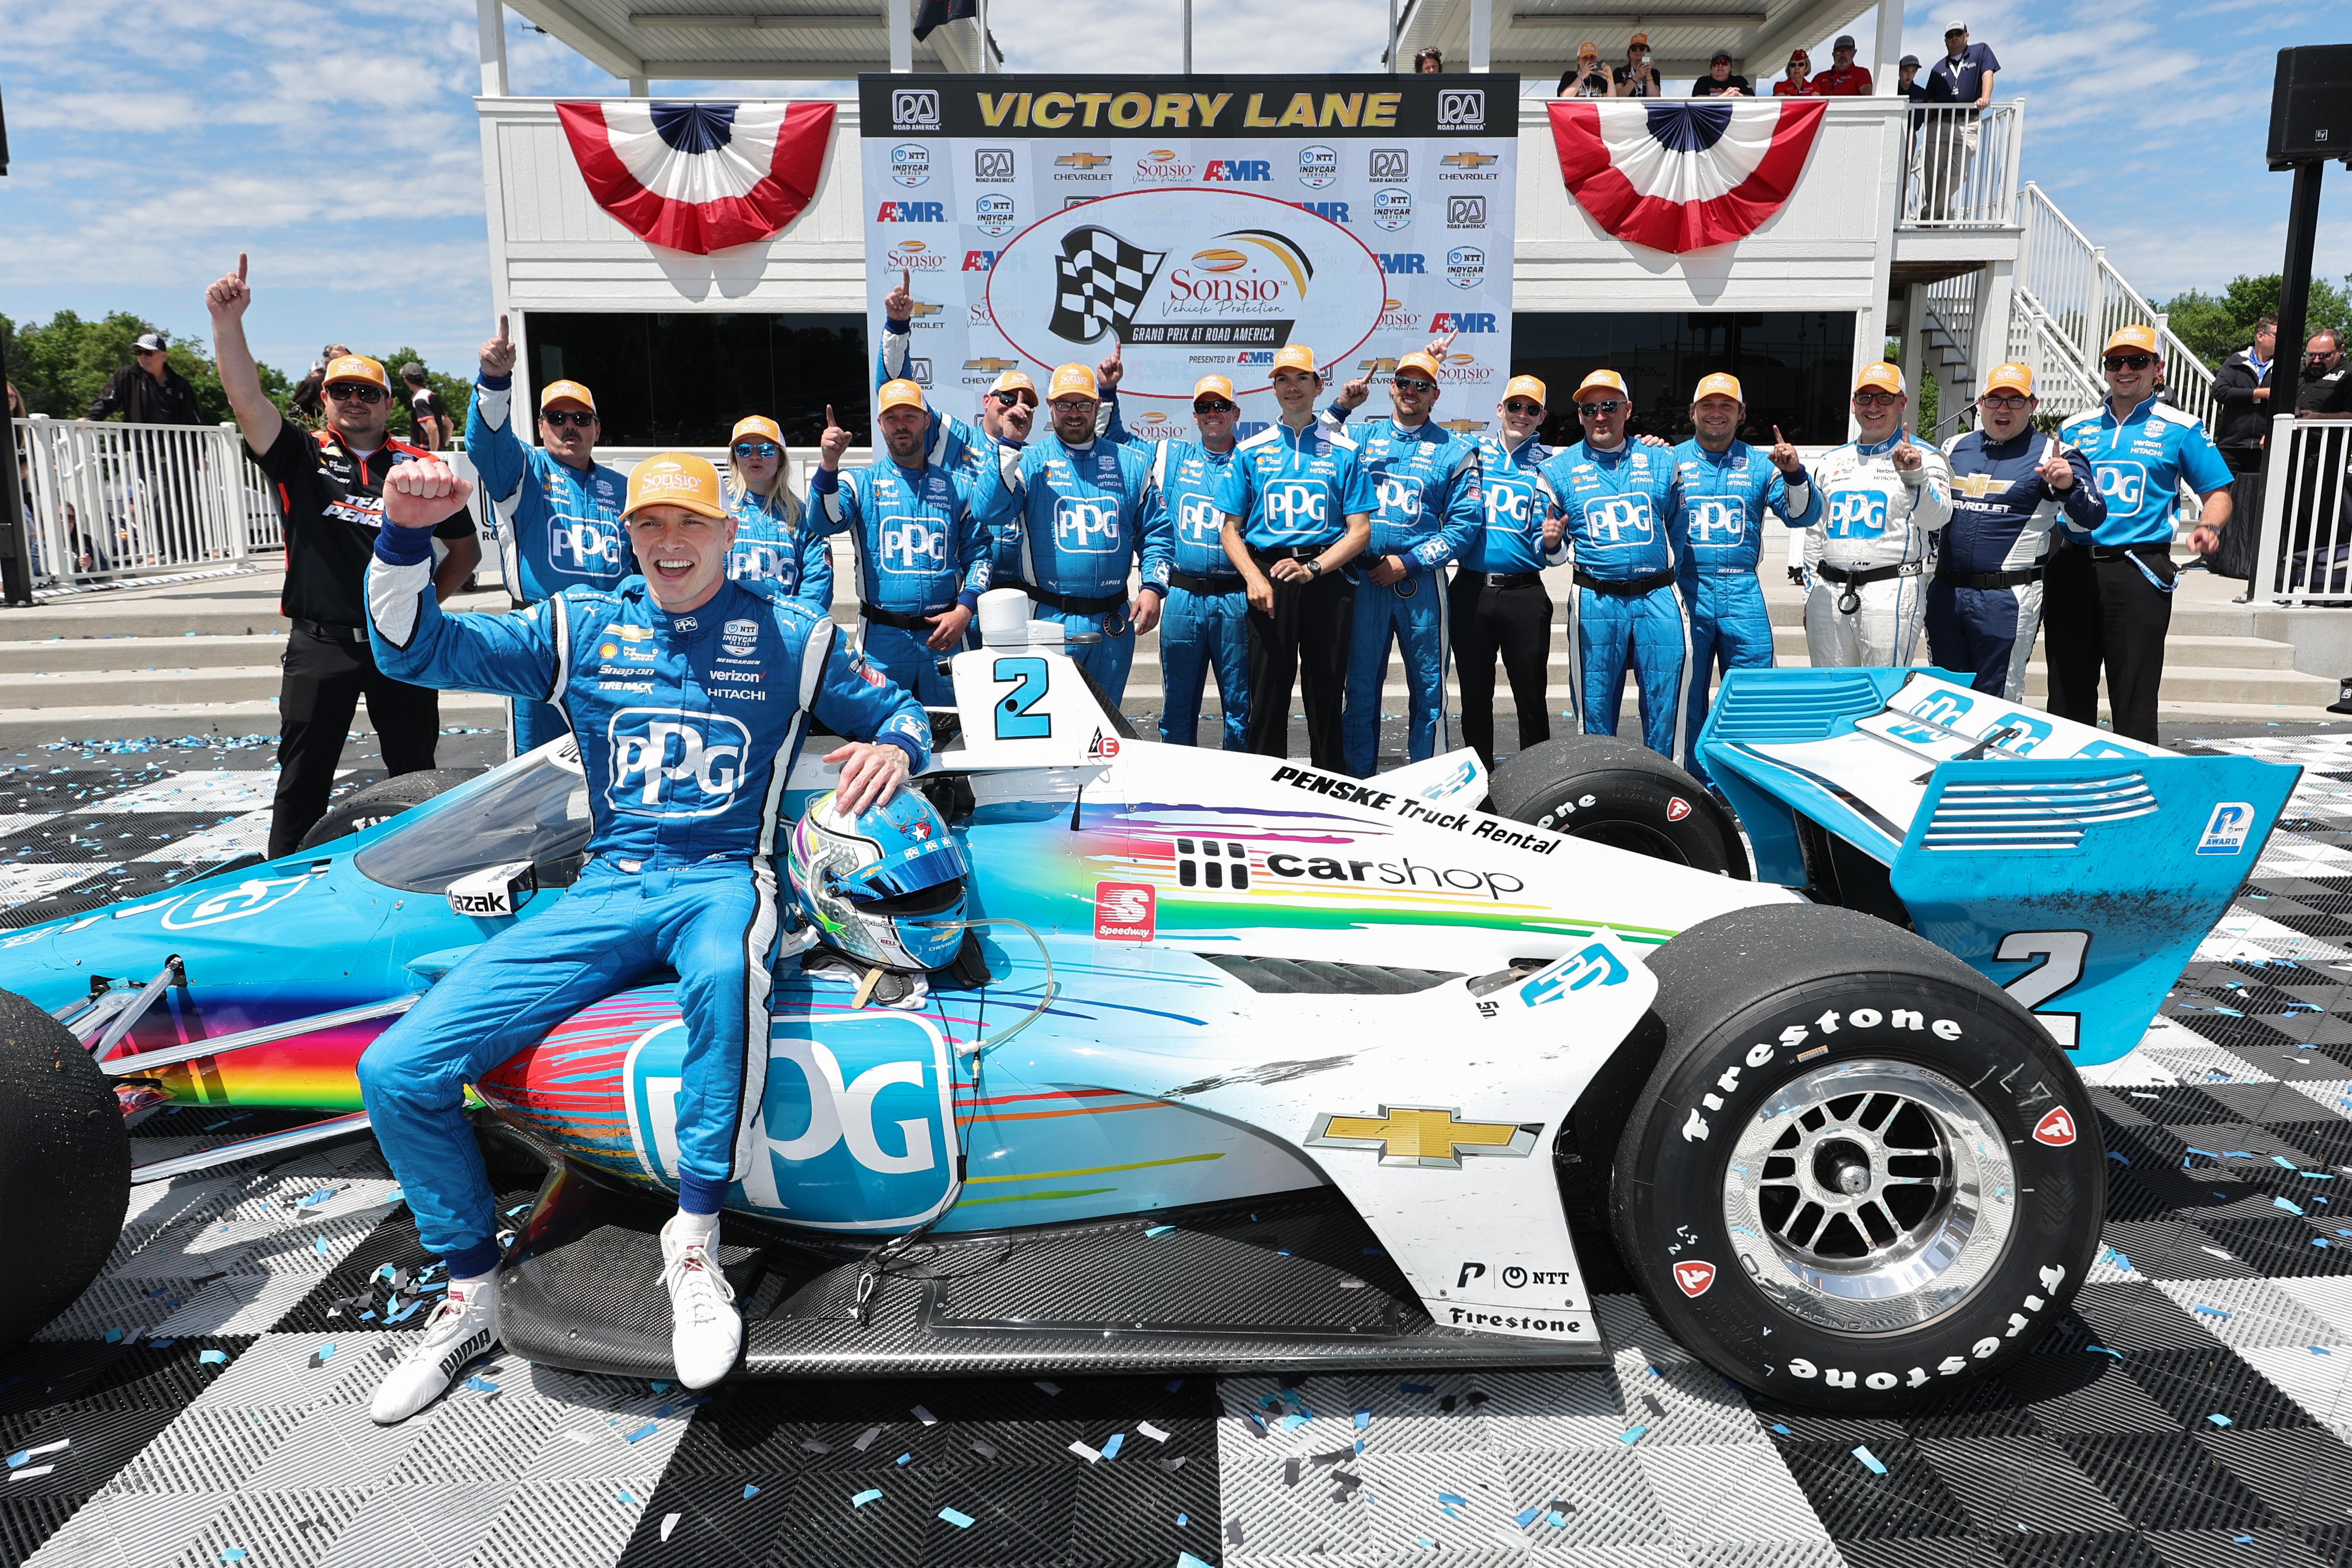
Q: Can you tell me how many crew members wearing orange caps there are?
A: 15